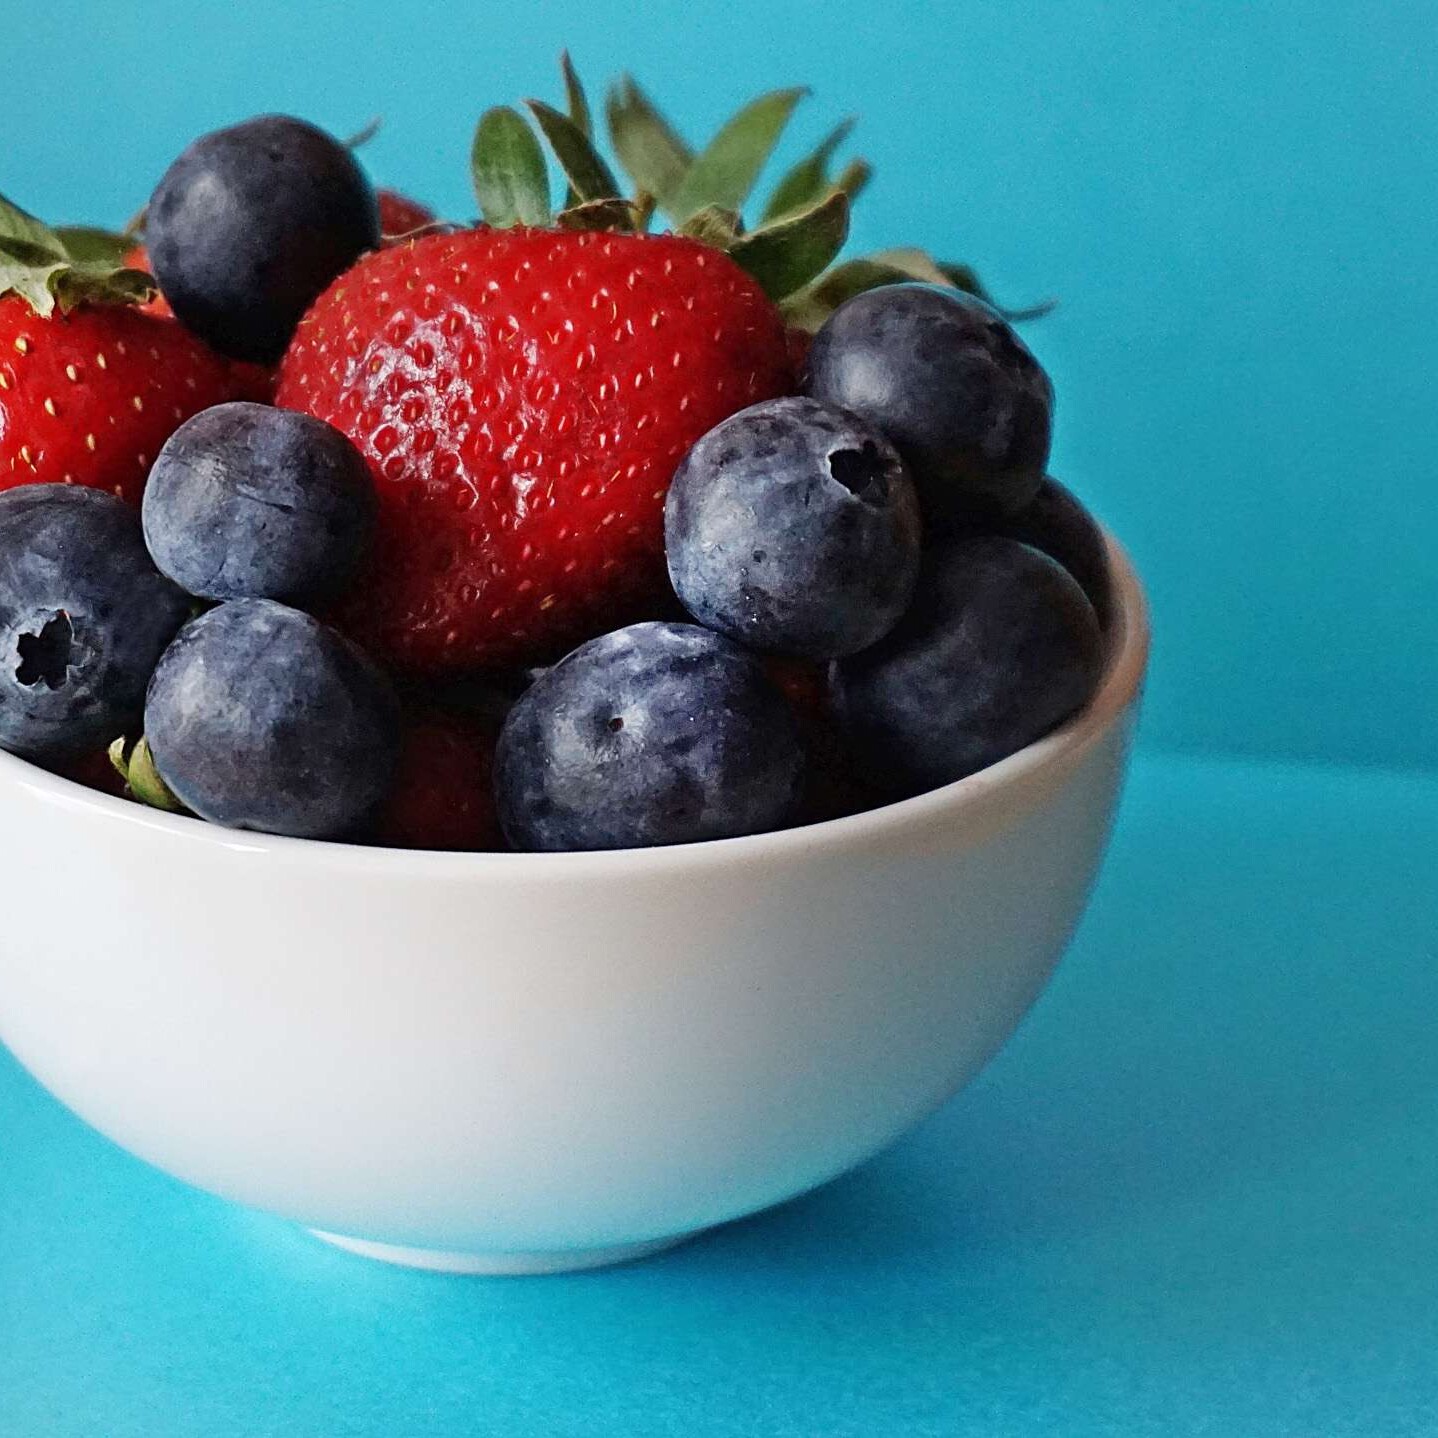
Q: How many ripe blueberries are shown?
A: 9